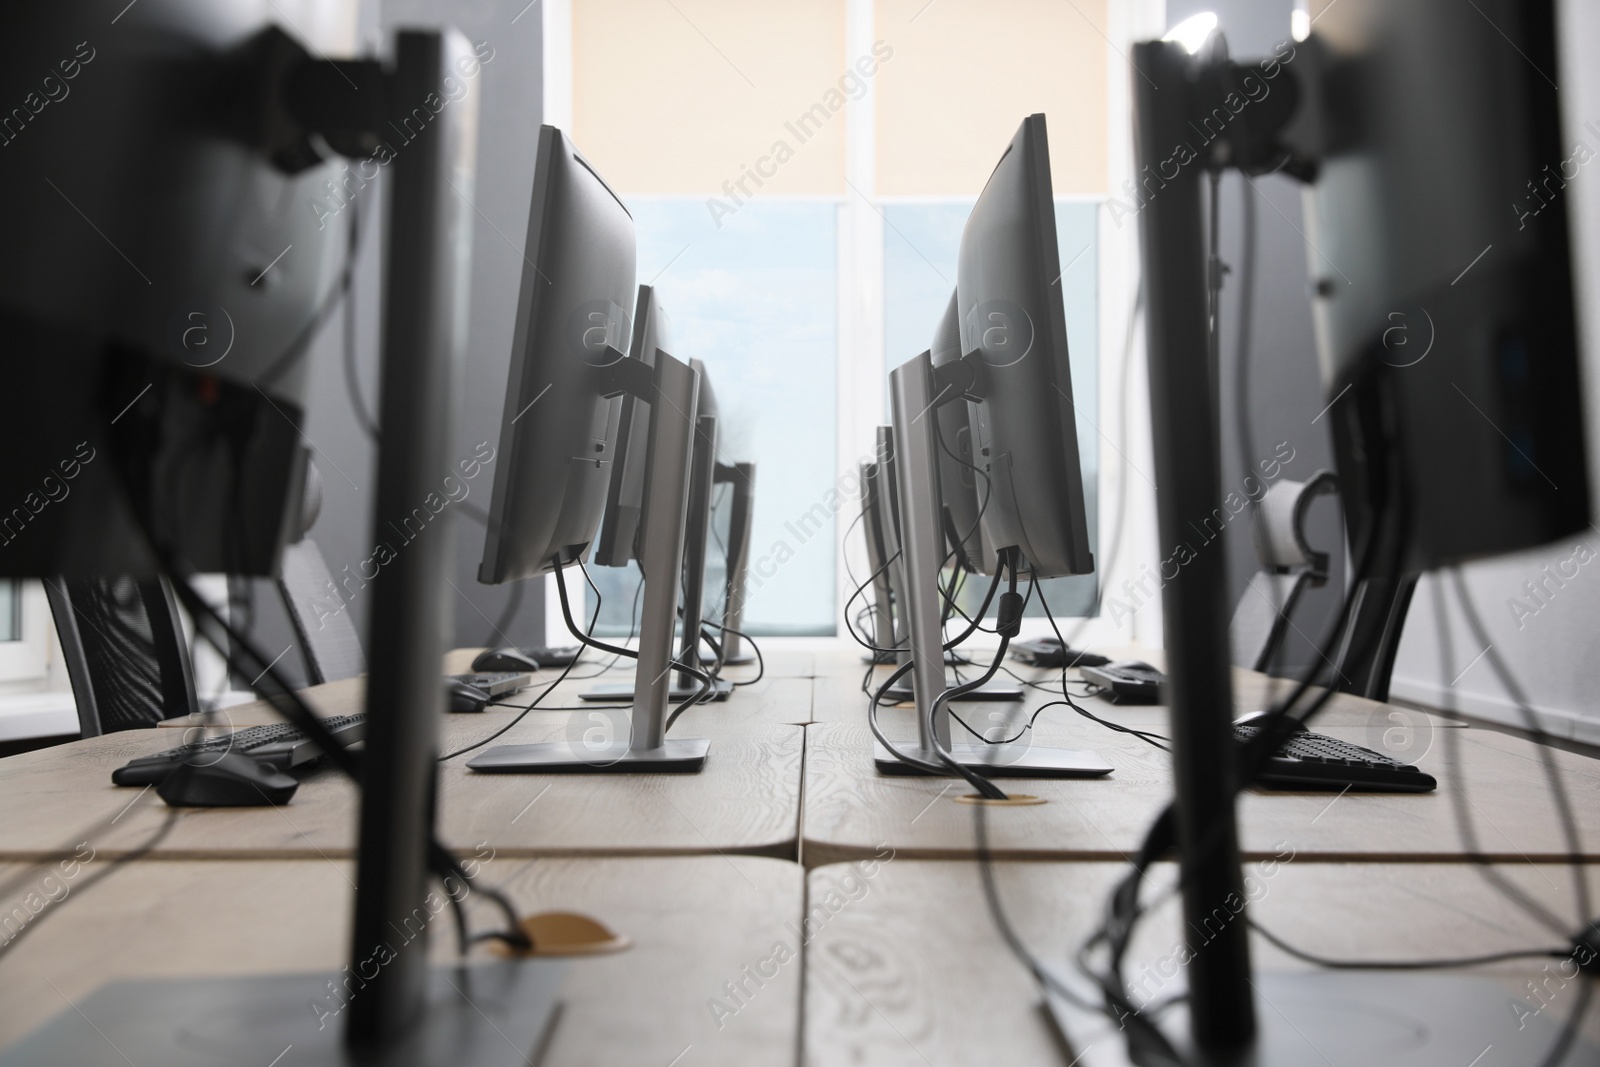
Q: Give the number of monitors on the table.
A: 8